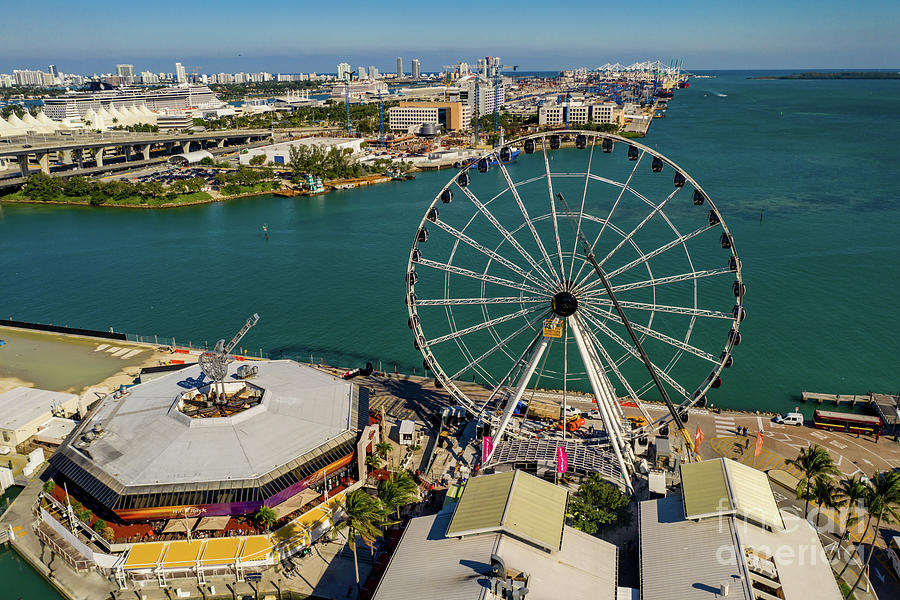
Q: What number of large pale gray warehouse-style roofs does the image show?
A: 2